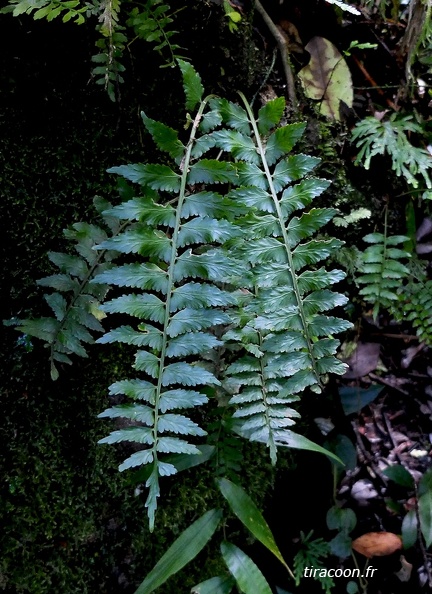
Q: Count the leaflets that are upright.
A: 1